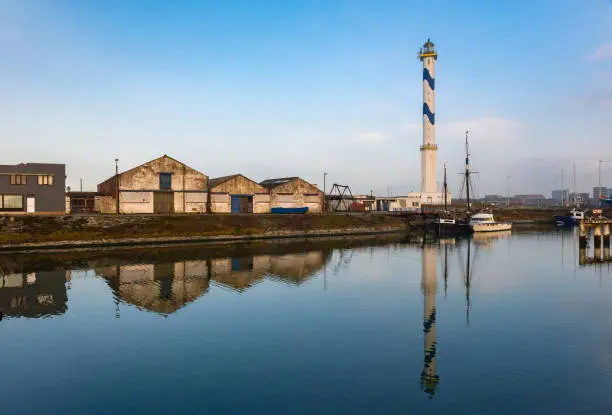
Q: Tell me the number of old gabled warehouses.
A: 3